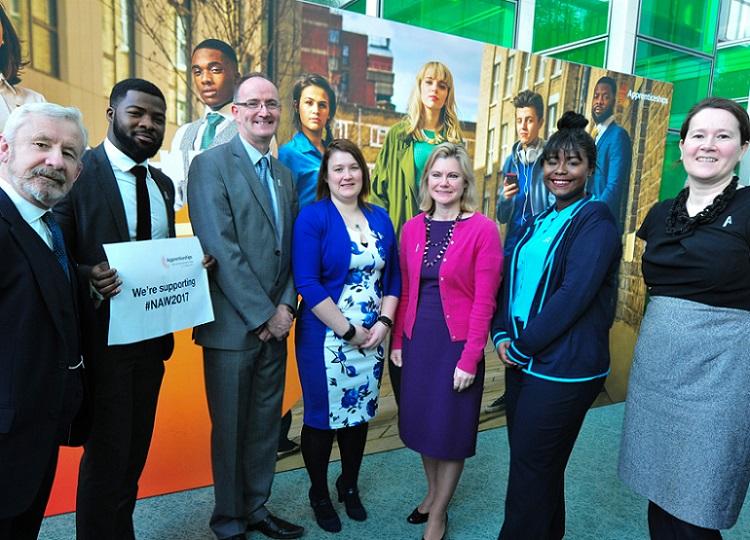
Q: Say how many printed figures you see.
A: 6